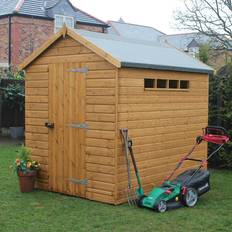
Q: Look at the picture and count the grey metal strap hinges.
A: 3